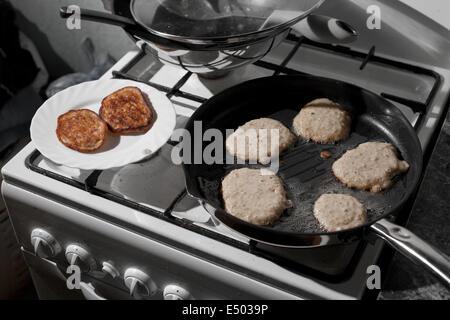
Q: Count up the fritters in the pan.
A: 5